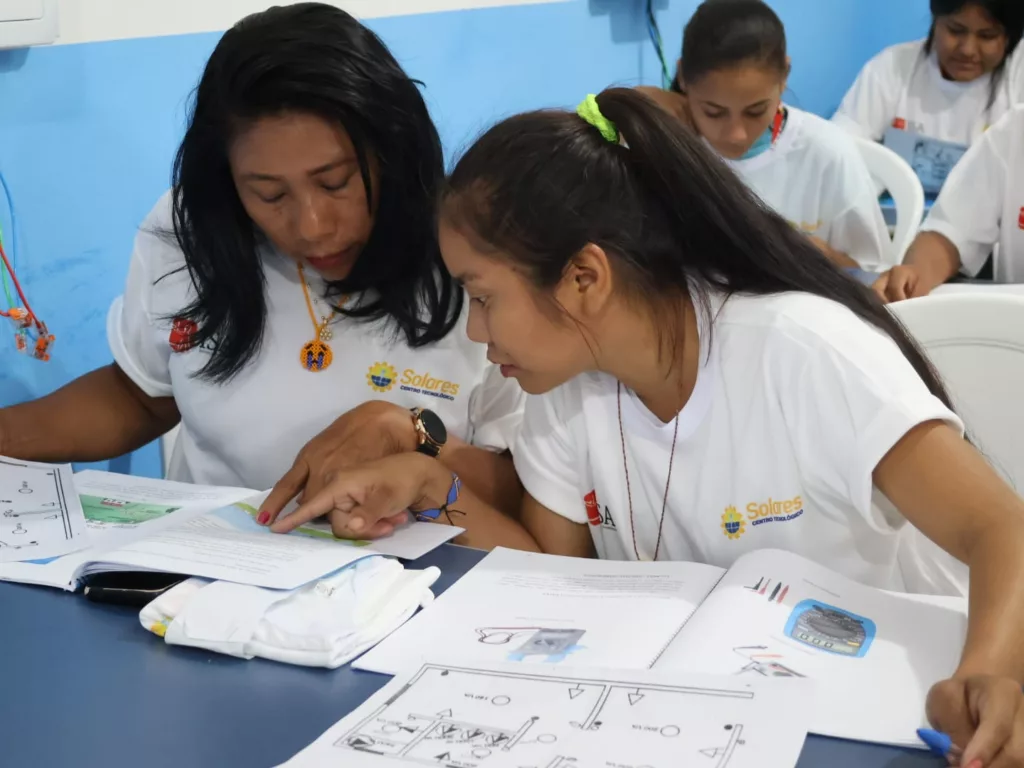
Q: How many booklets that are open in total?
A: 2